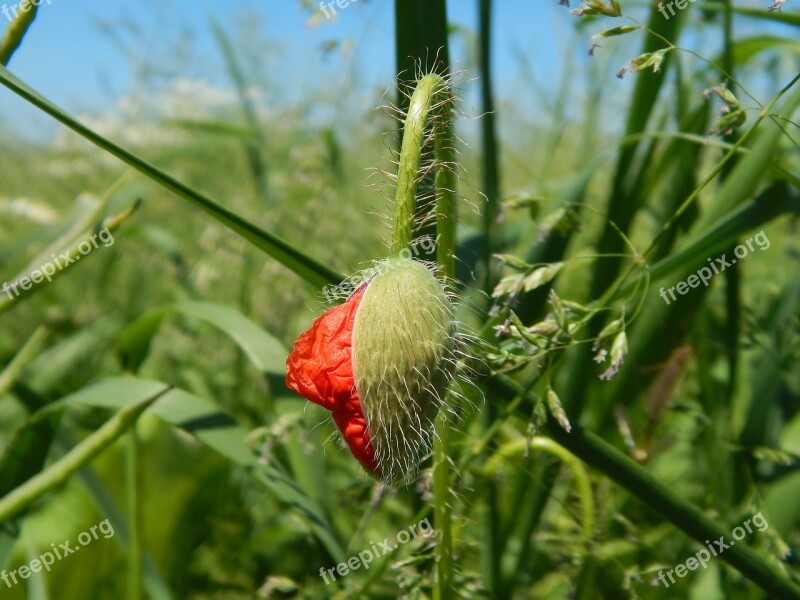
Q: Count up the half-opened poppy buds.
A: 1